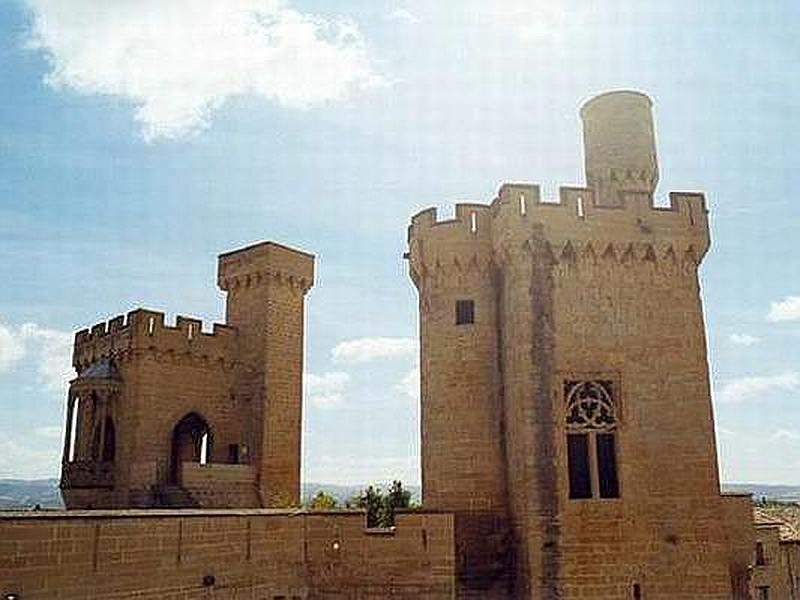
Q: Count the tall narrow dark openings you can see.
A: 2